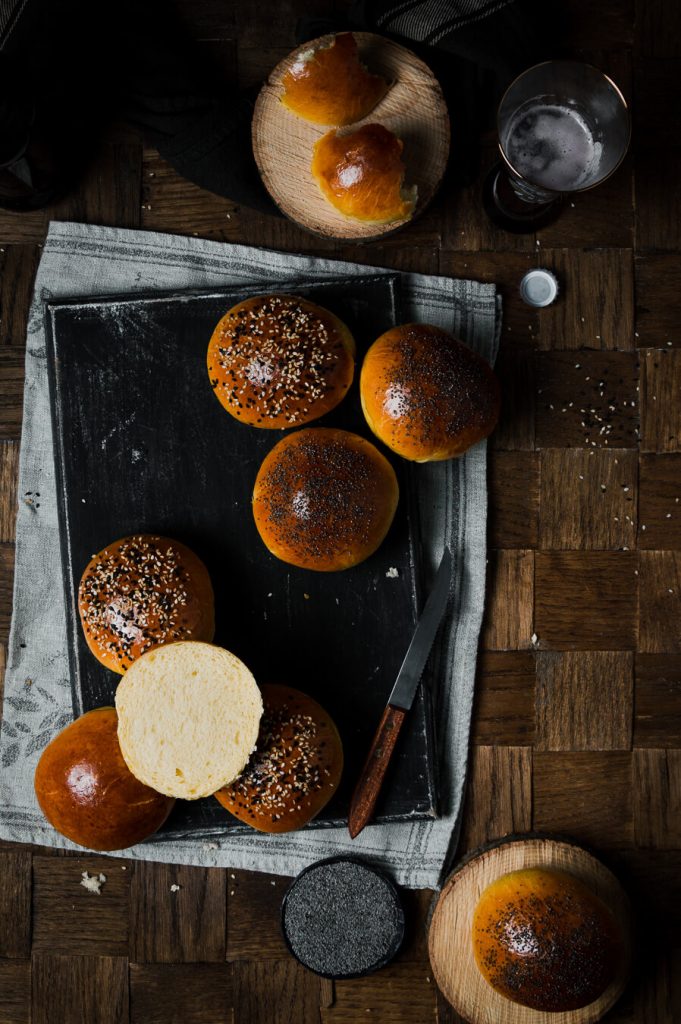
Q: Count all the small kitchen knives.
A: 1